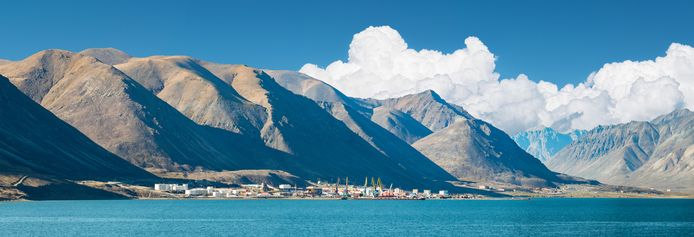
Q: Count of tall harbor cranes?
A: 5